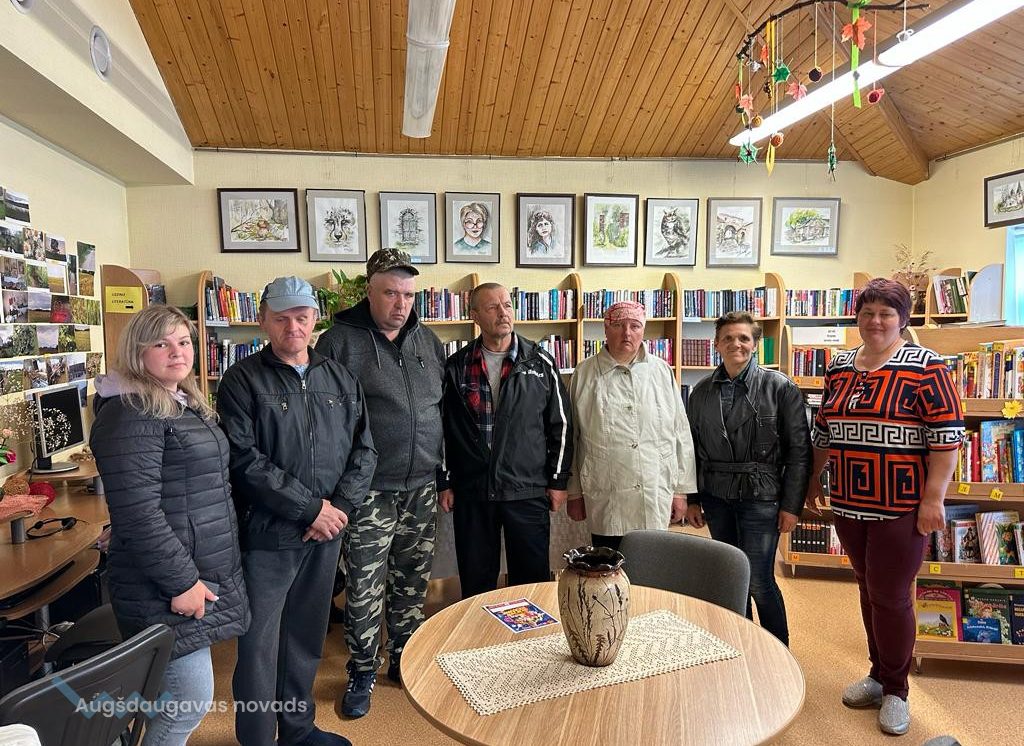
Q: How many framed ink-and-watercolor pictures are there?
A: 10